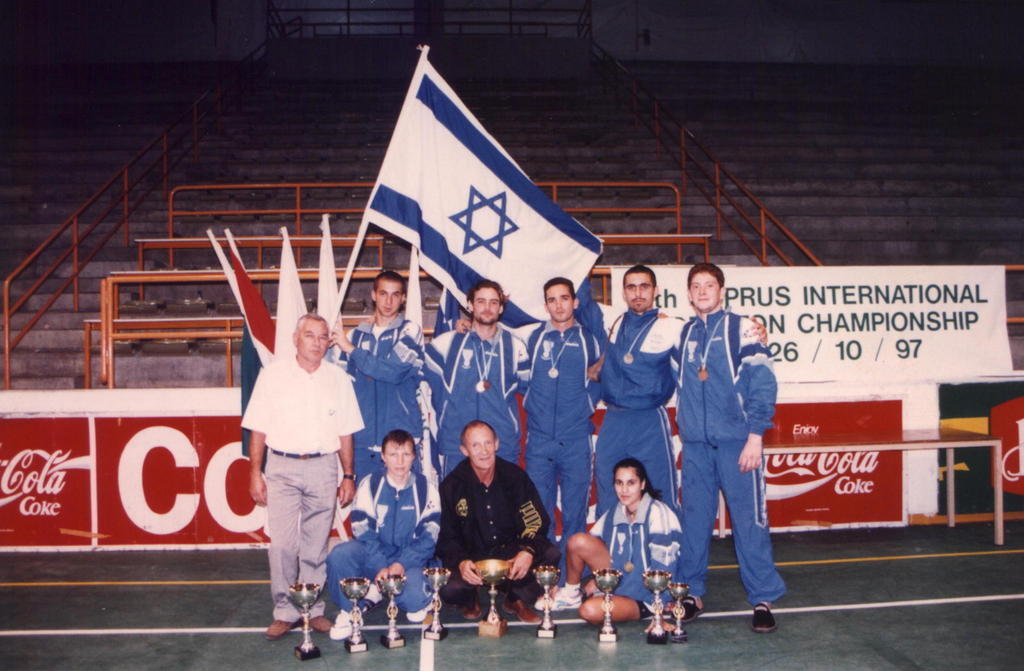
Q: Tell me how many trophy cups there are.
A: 9